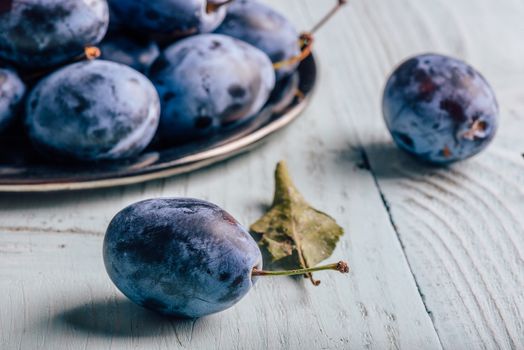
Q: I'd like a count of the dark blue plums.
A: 9